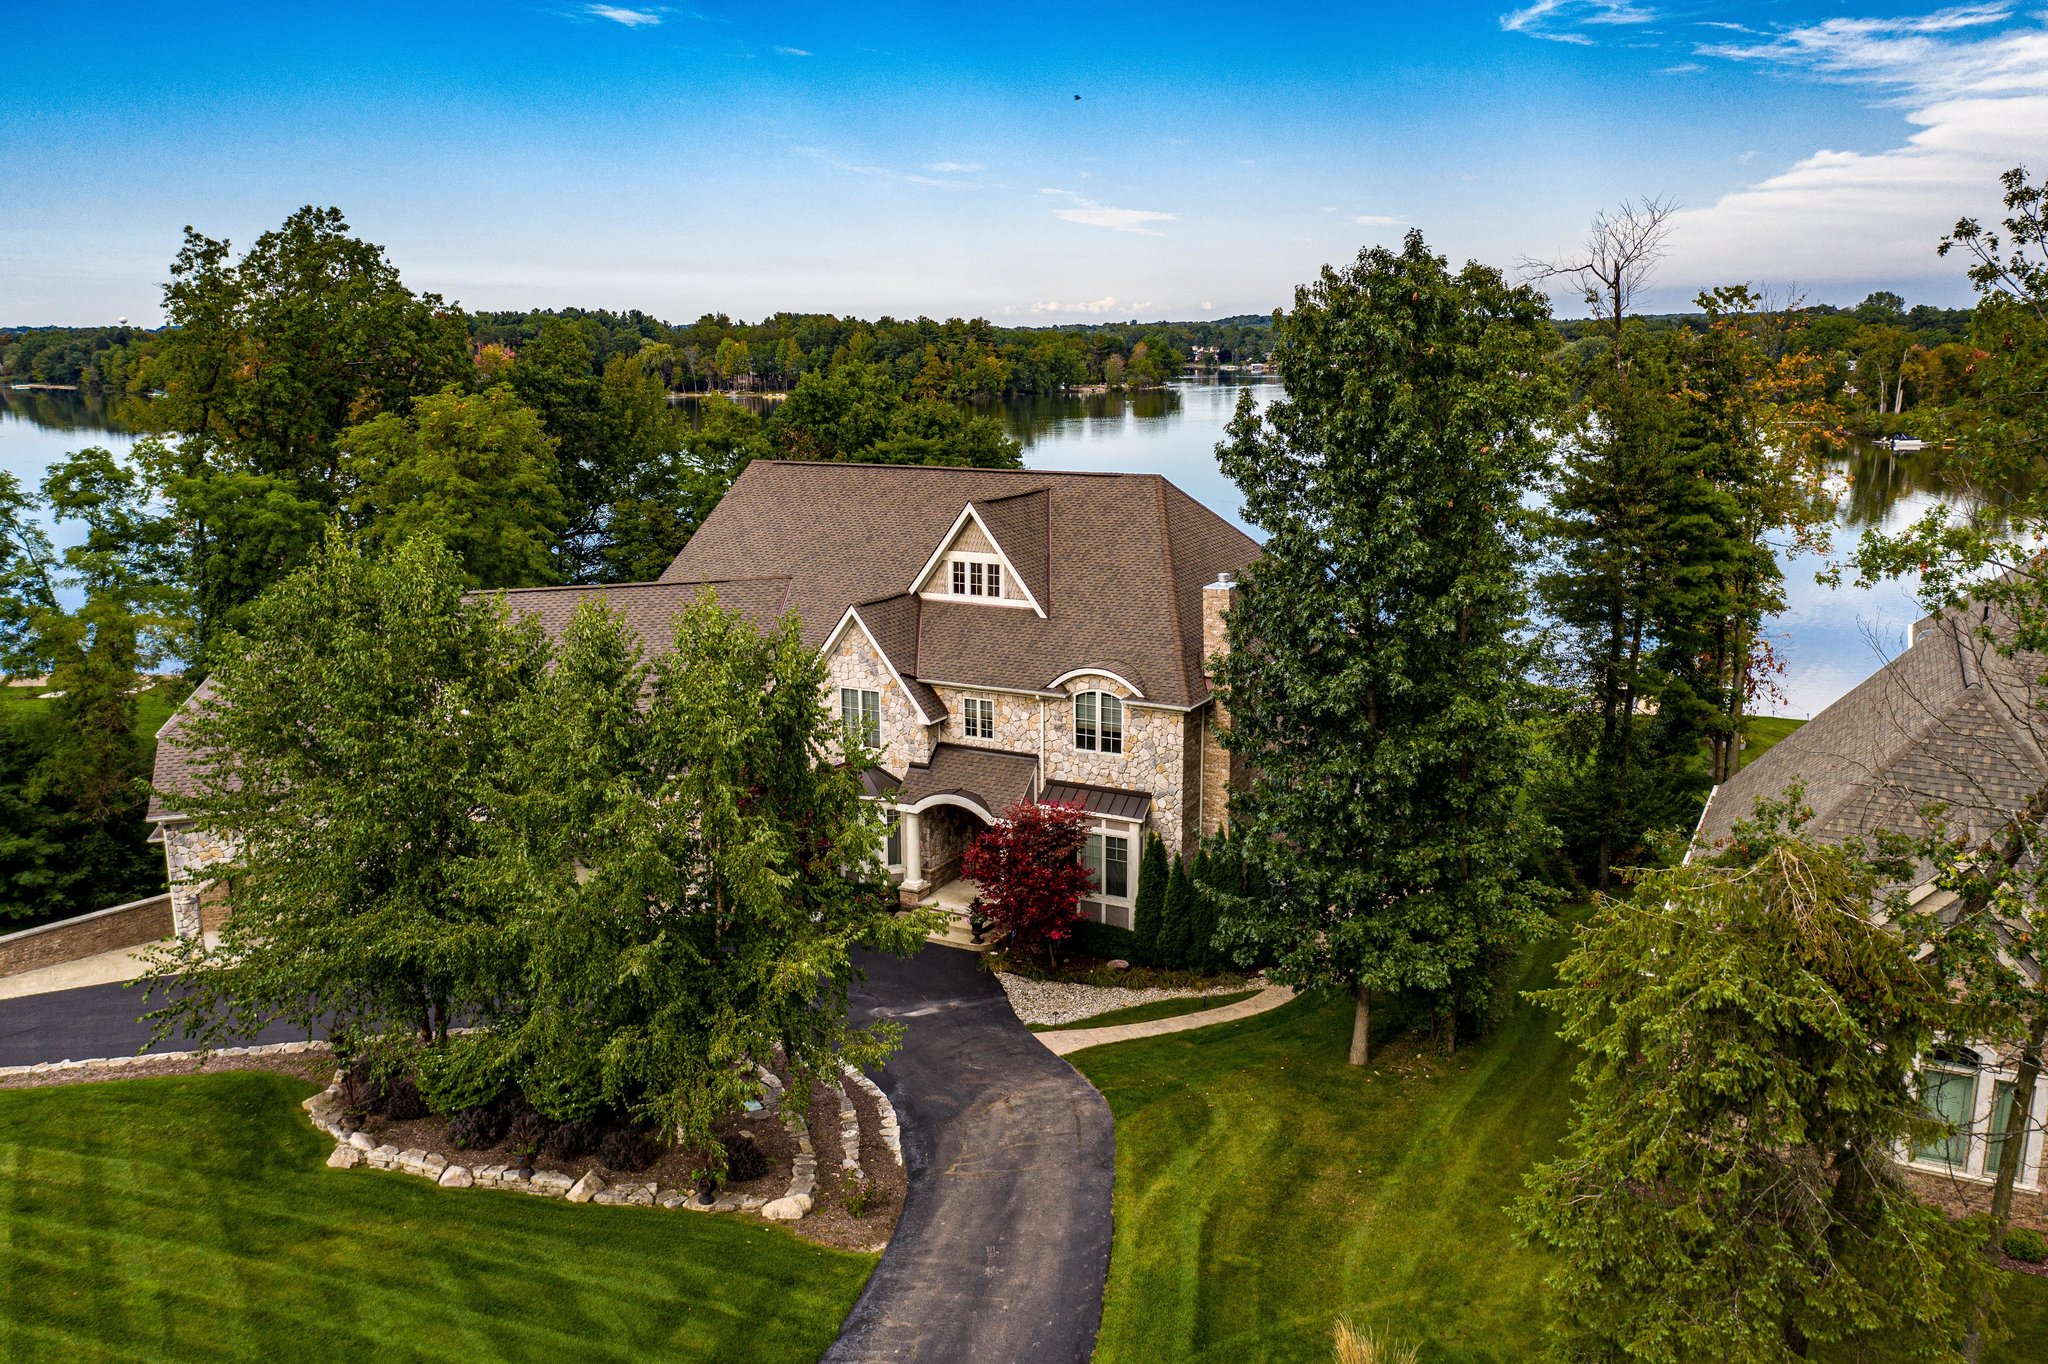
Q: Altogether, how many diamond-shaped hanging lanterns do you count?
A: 0